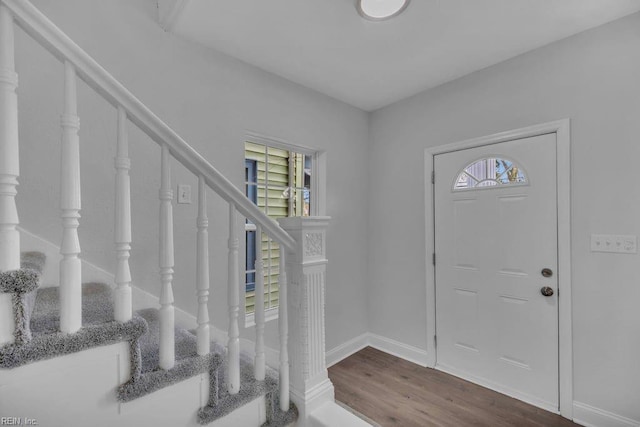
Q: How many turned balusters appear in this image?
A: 8